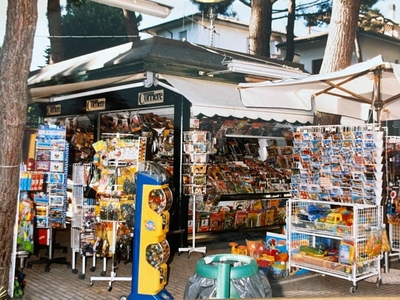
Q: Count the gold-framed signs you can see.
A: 3